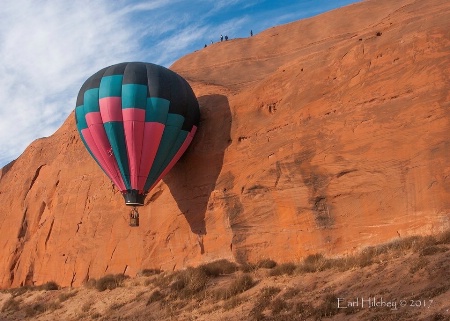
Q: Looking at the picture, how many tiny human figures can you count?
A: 5